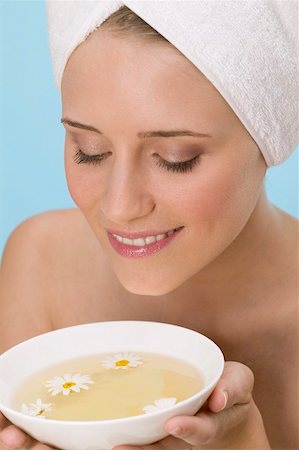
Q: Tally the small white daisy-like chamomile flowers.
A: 4